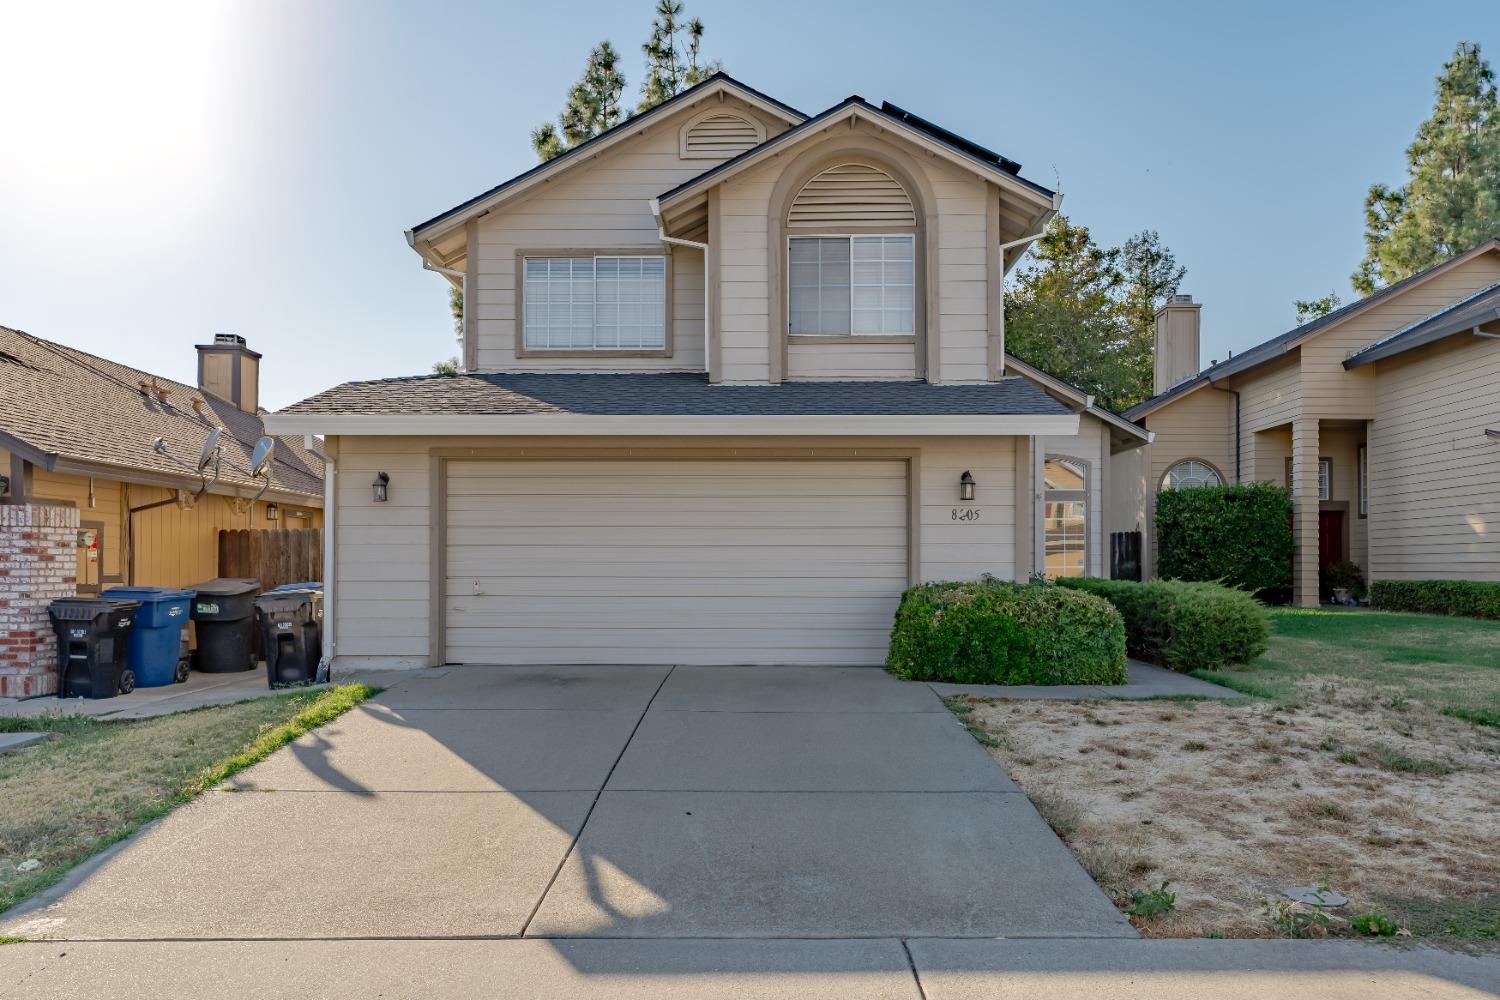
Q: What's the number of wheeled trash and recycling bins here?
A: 5